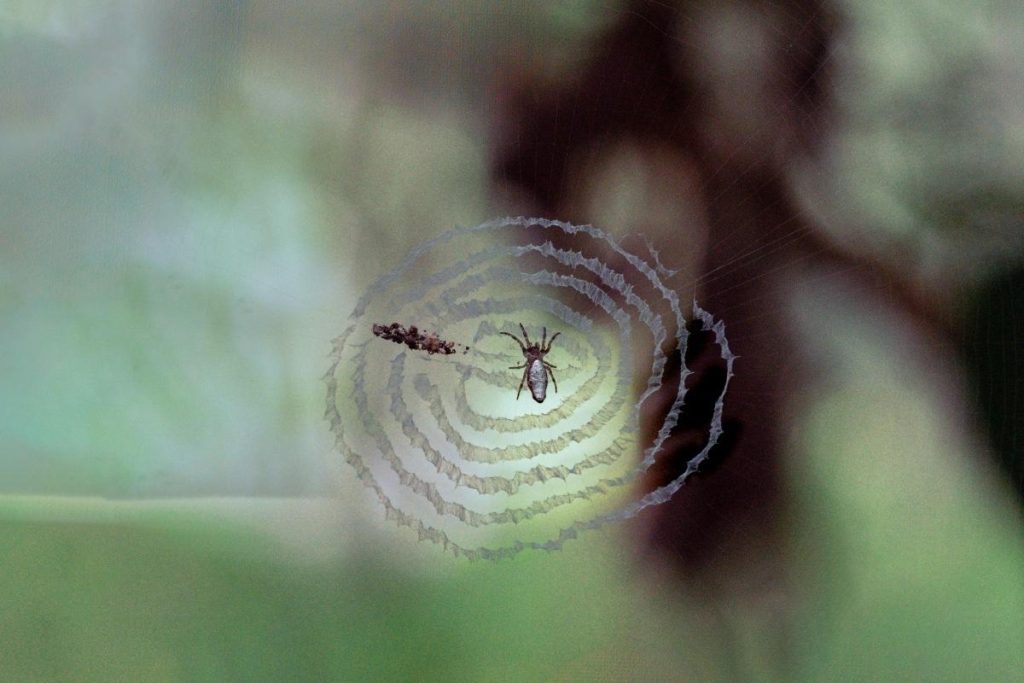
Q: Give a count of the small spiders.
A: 1